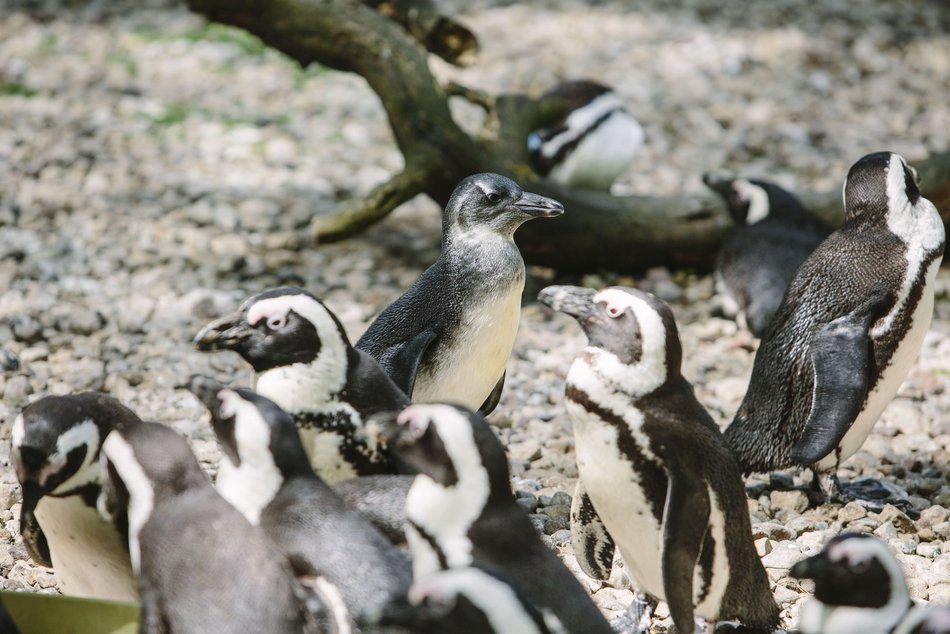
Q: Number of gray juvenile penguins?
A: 1